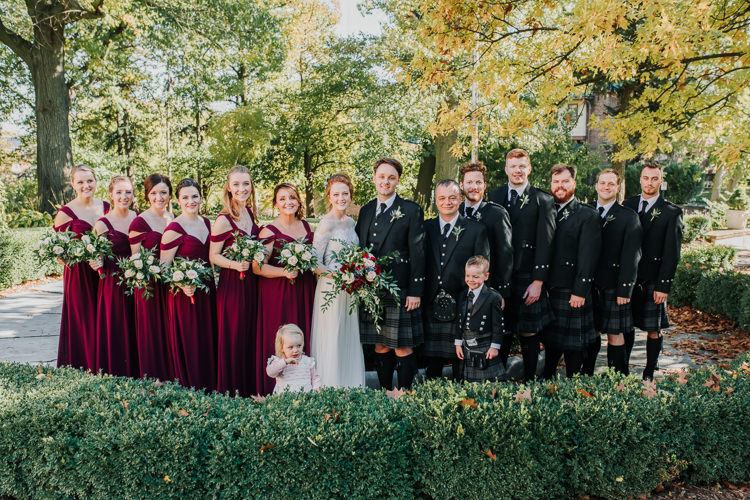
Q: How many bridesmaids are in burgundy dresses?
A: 6